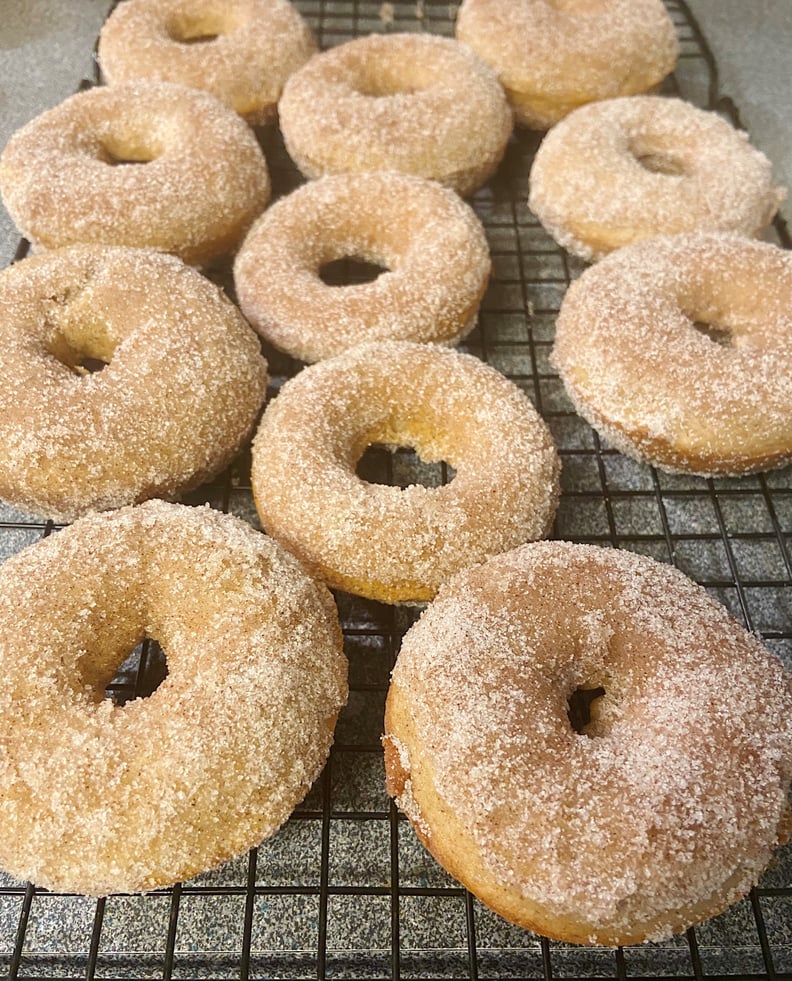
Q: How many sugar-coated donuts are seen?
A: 11